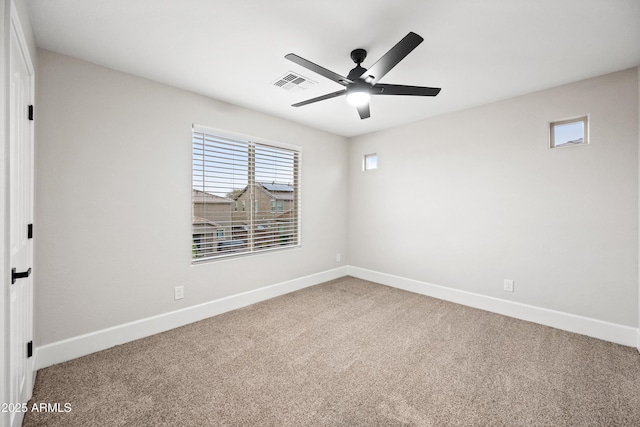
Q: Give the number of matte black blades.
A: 5